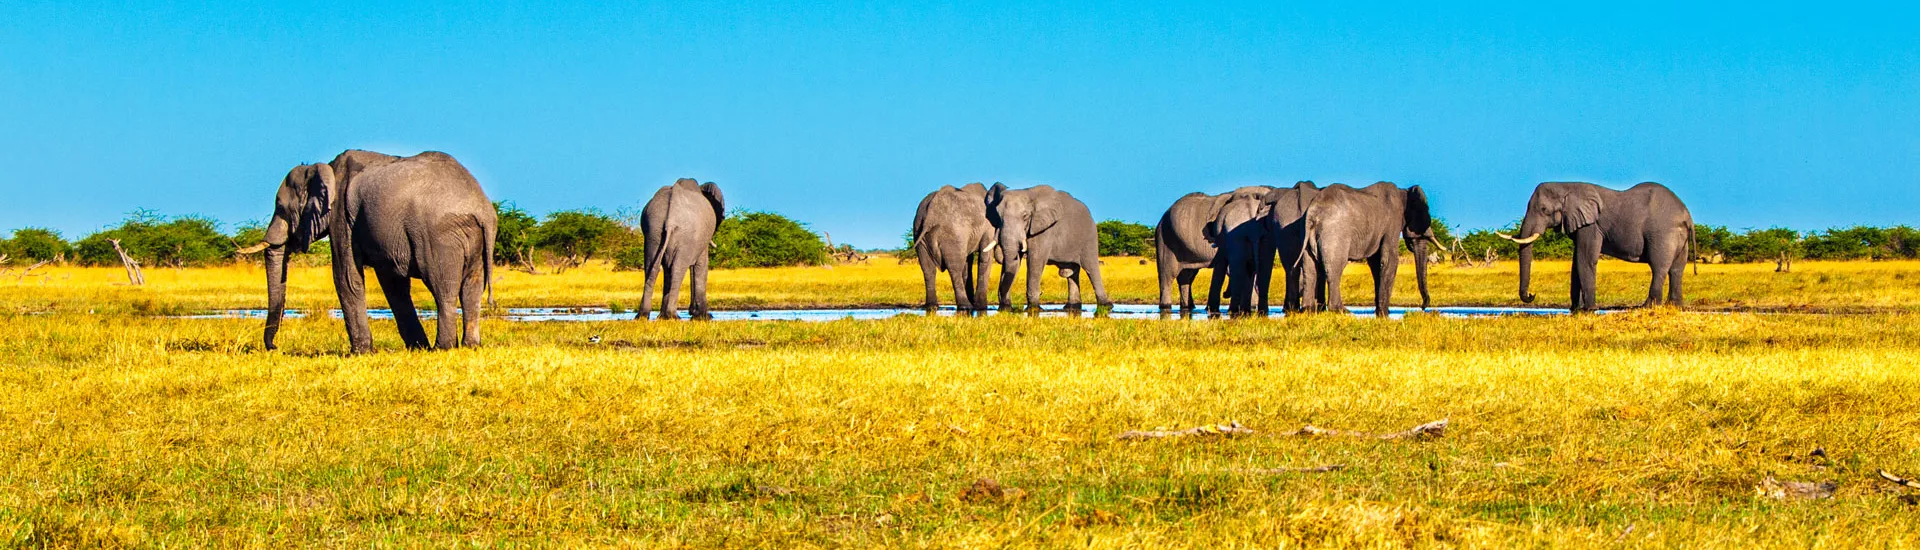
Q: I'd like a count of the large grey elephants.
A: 9